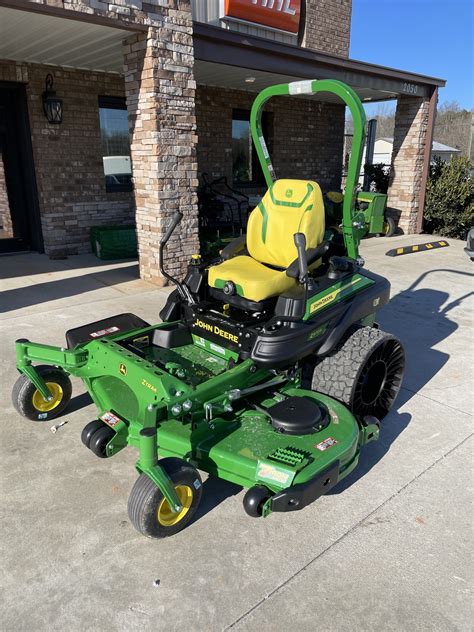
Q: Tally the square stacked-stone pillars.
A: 2